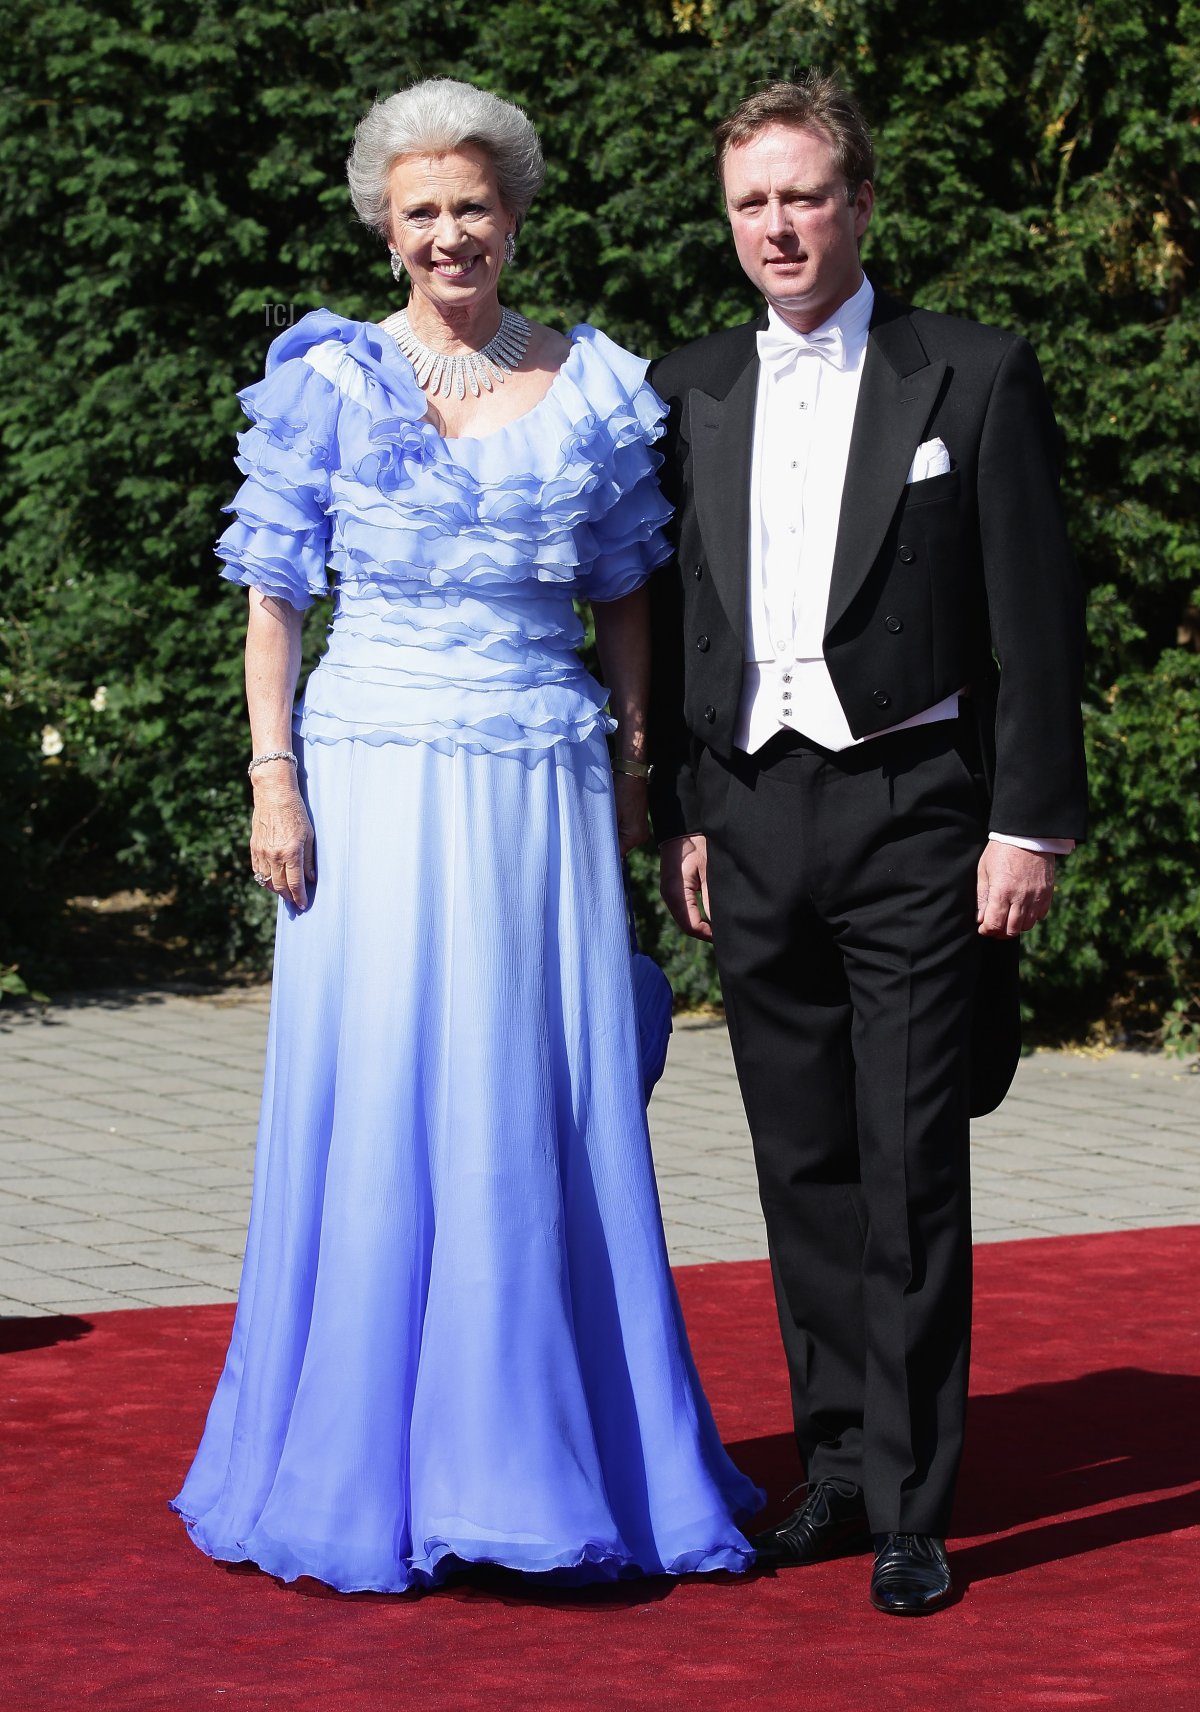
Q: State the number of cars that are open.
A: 0